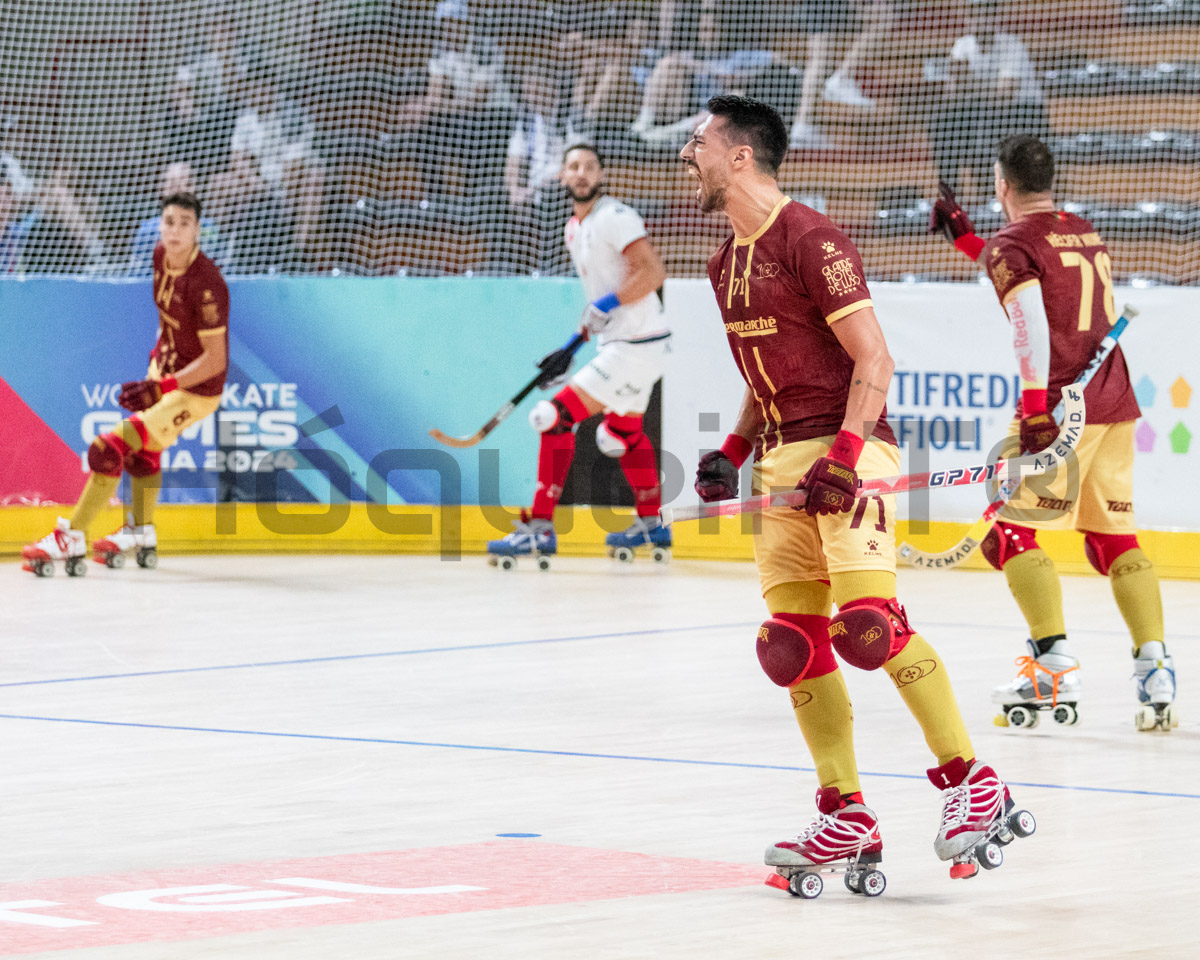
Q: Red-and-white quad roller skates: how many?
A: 4